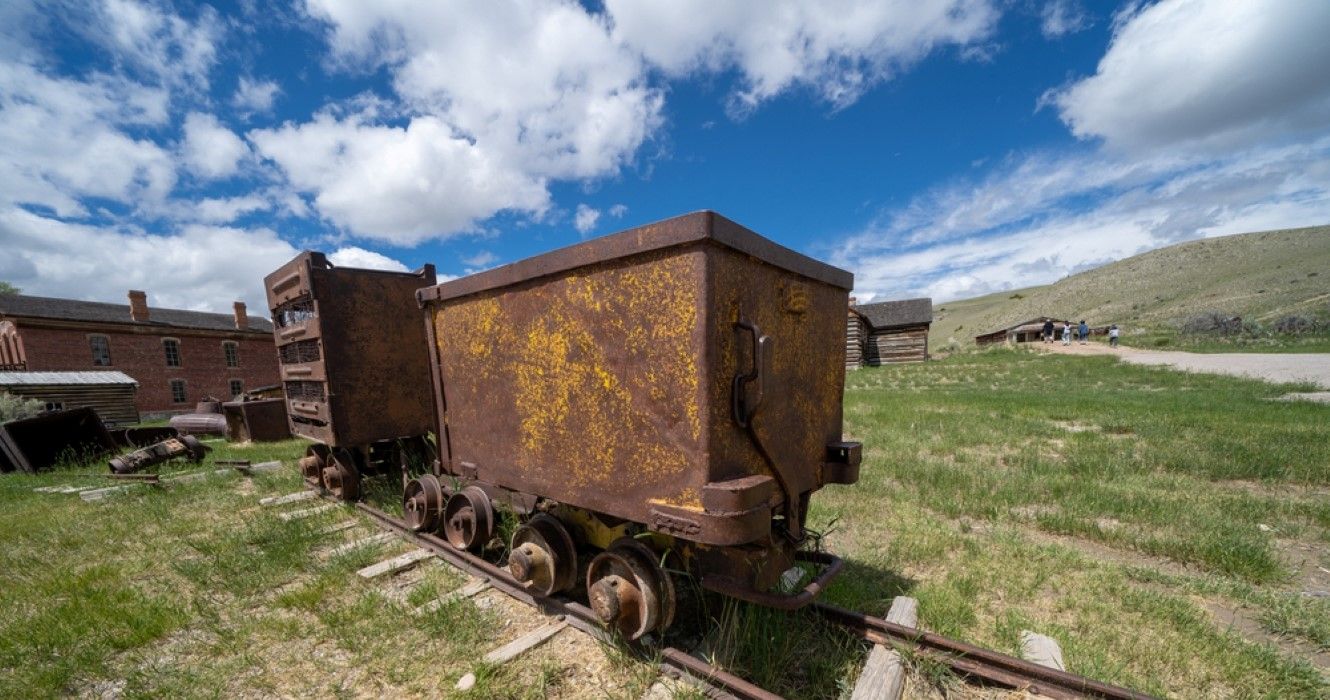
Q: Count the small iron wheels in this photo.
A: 6